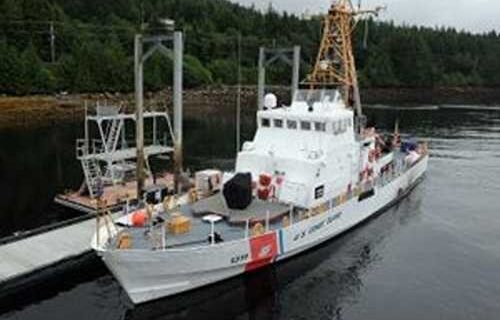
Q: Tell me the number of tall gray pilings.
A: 4